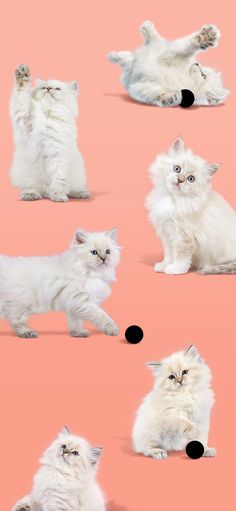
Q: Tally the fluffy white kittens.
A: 6